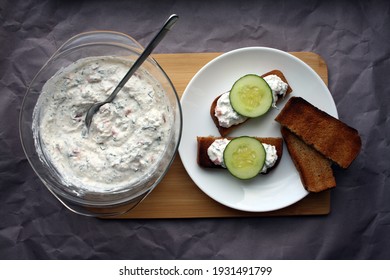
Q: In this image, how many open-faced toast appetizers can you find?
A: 2